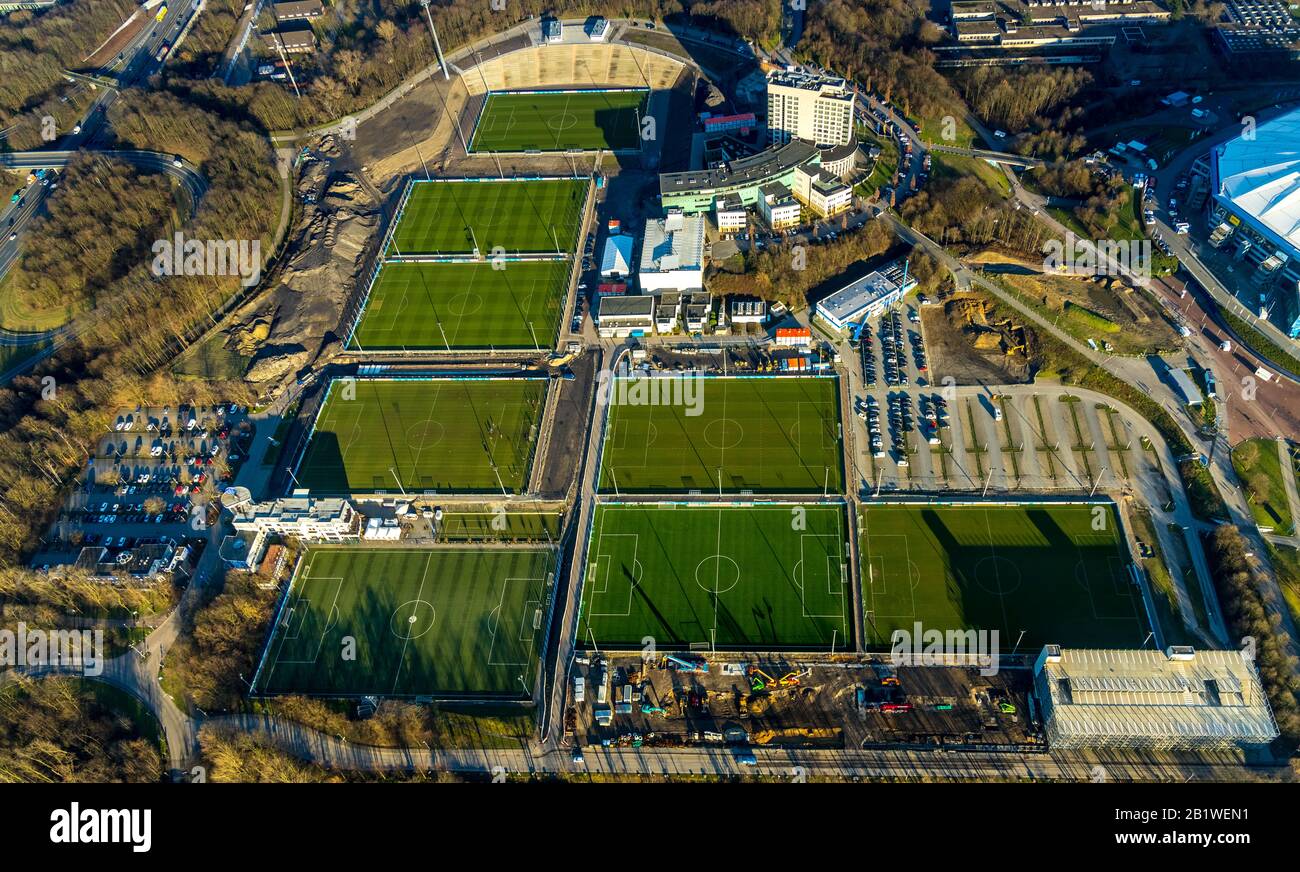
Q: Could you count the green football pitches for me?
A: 8